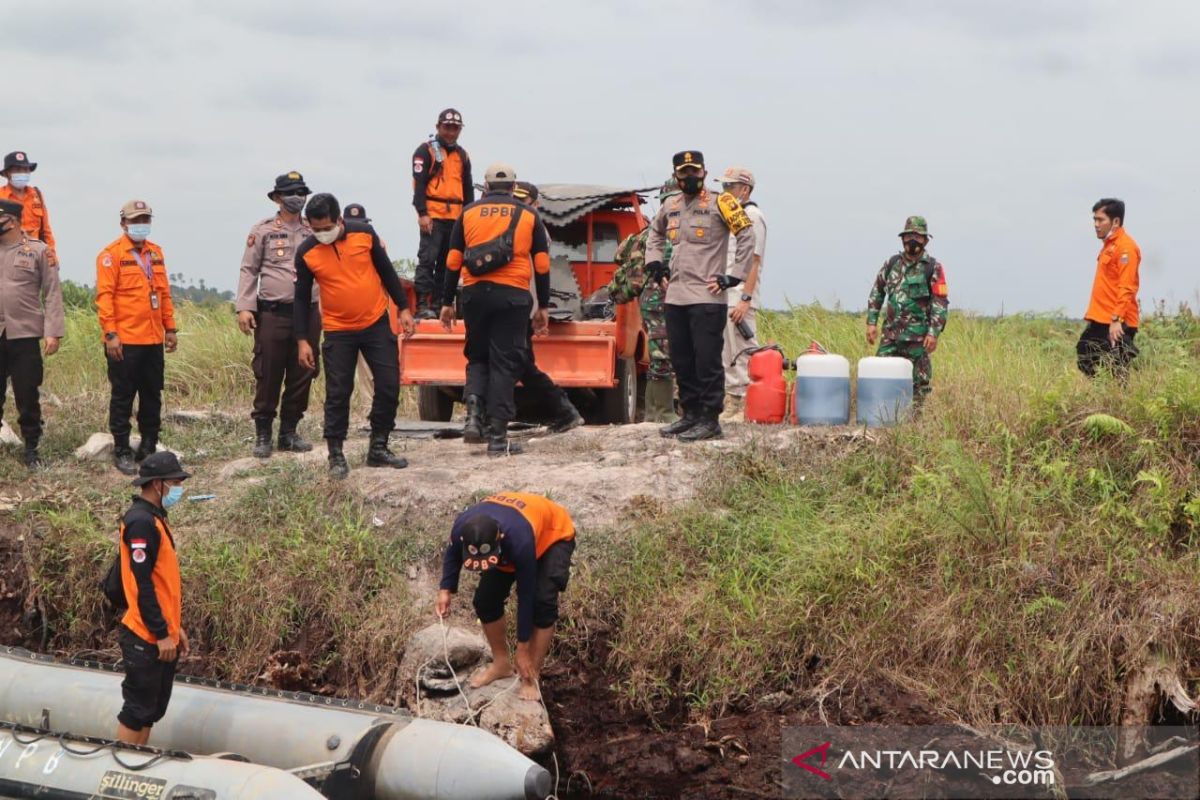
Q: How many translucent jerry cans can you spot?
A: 2